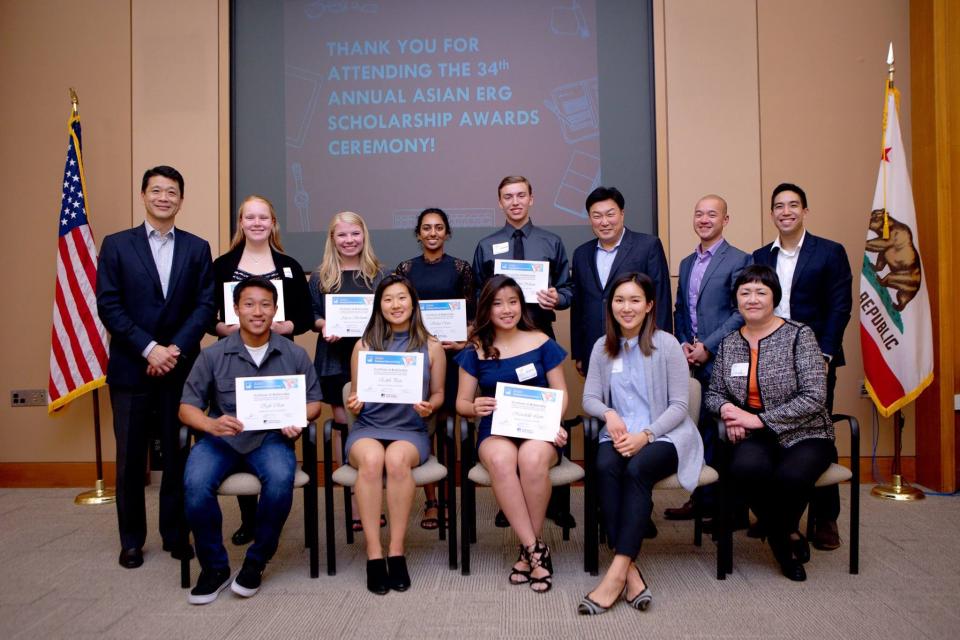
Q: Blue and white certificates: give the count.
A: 7